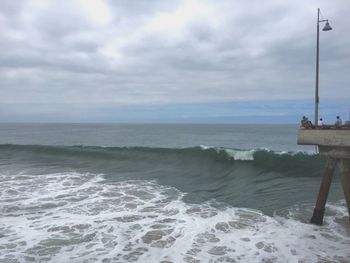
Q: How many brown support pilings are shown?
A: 2